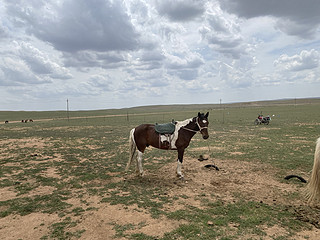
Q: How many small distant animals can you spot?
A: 4